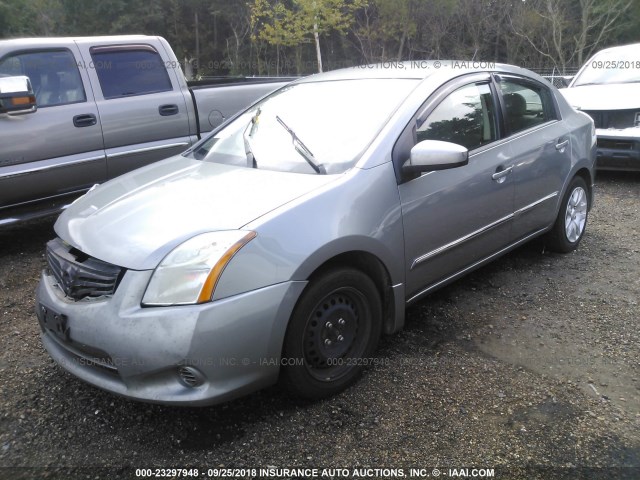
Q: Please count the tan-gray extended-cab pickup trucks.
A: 1